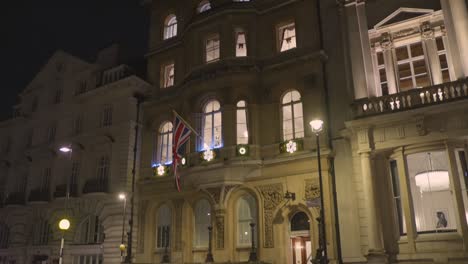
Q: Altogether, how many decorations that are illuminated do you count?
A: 5